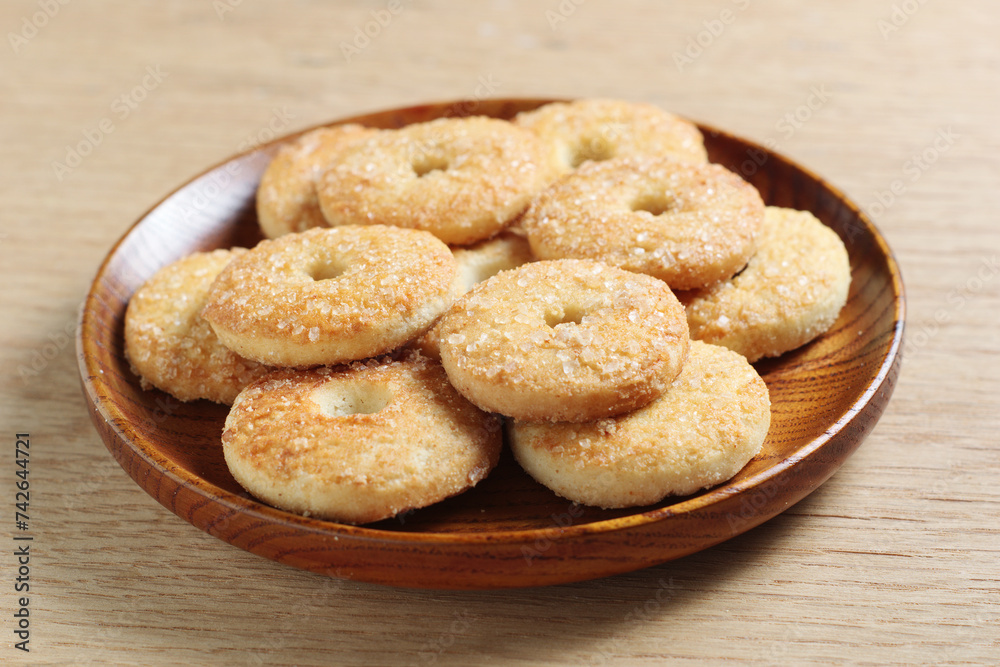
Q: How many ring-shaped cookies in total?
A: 11